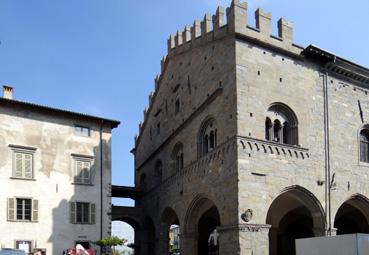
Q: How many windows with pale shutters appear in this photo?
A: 4